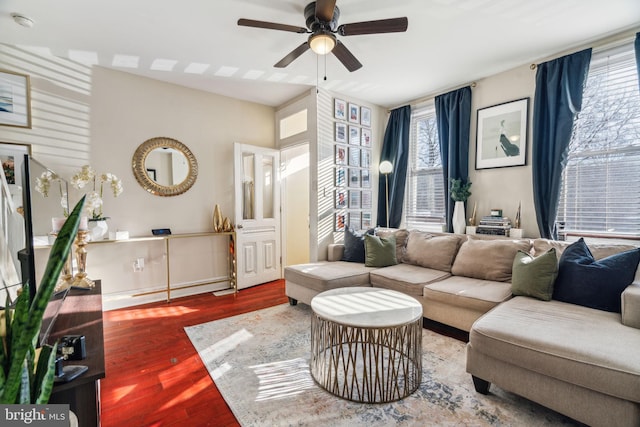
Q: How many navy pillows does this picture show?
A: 2